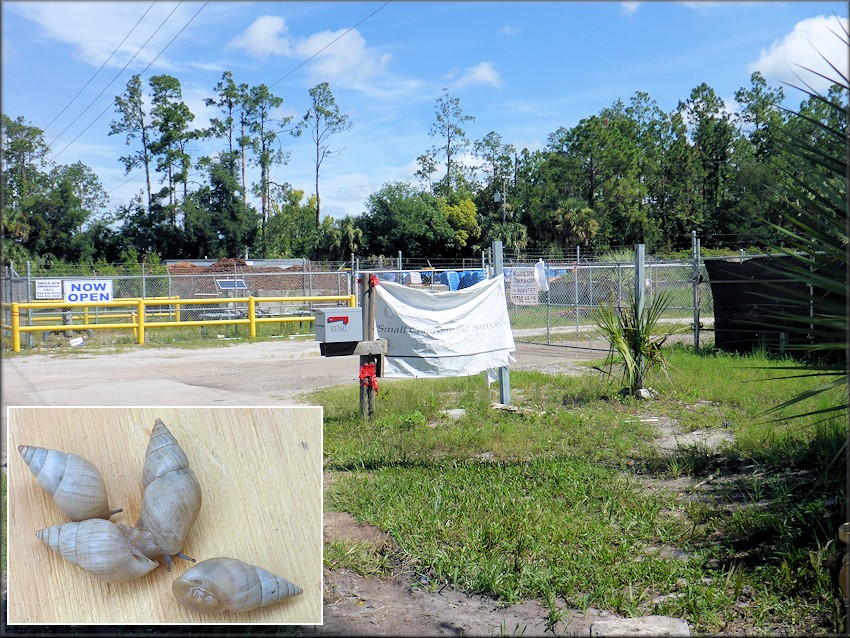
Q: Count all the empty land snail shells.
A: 0